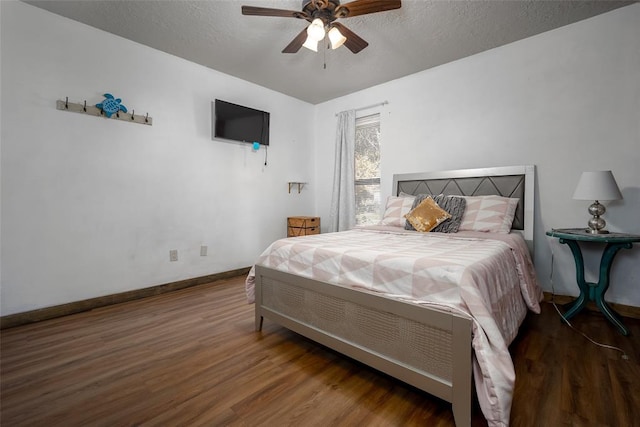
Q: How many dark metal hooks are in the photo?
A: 6